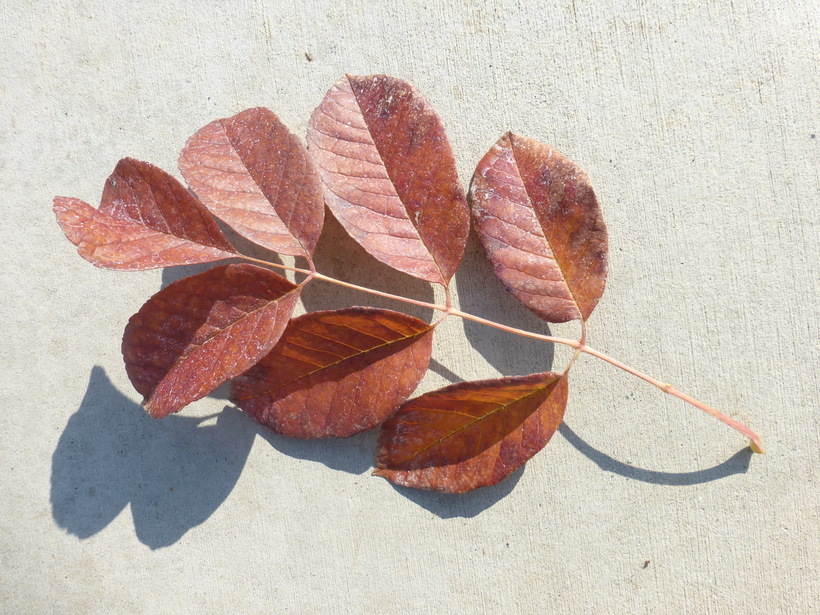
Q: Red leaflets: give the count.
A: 7